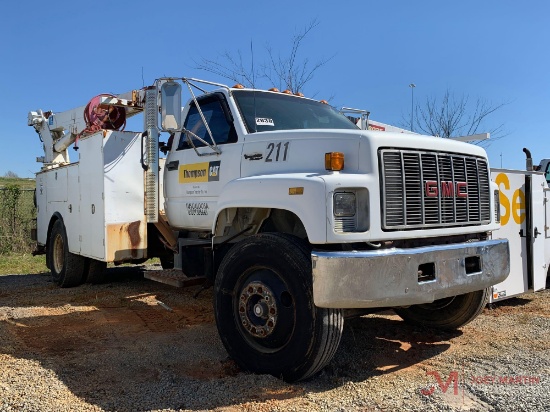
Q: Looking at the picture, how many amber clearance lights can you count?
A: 5